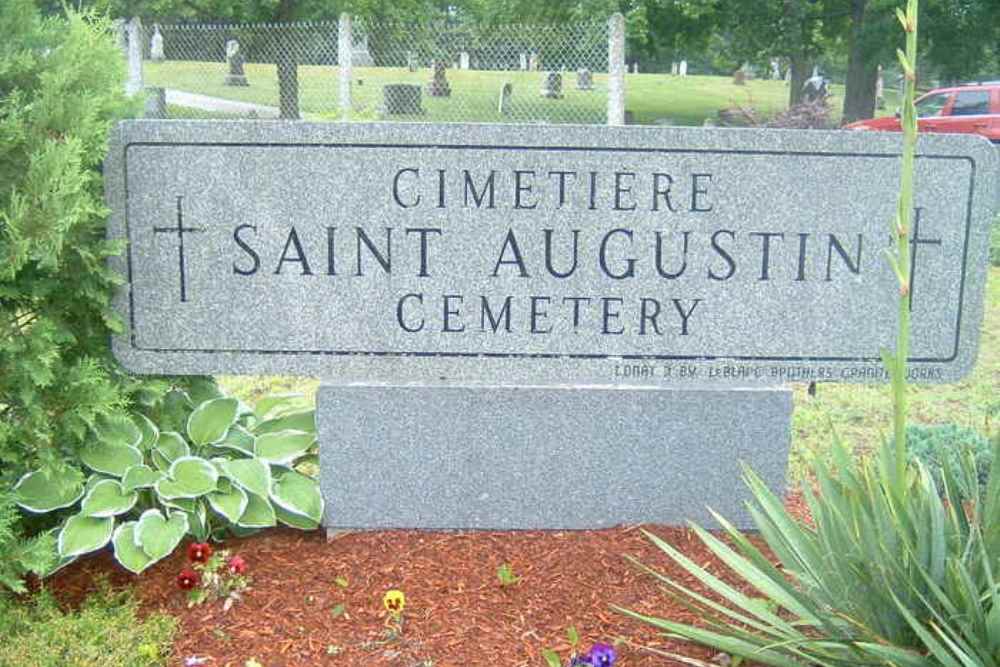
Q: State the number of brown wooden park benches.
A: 0